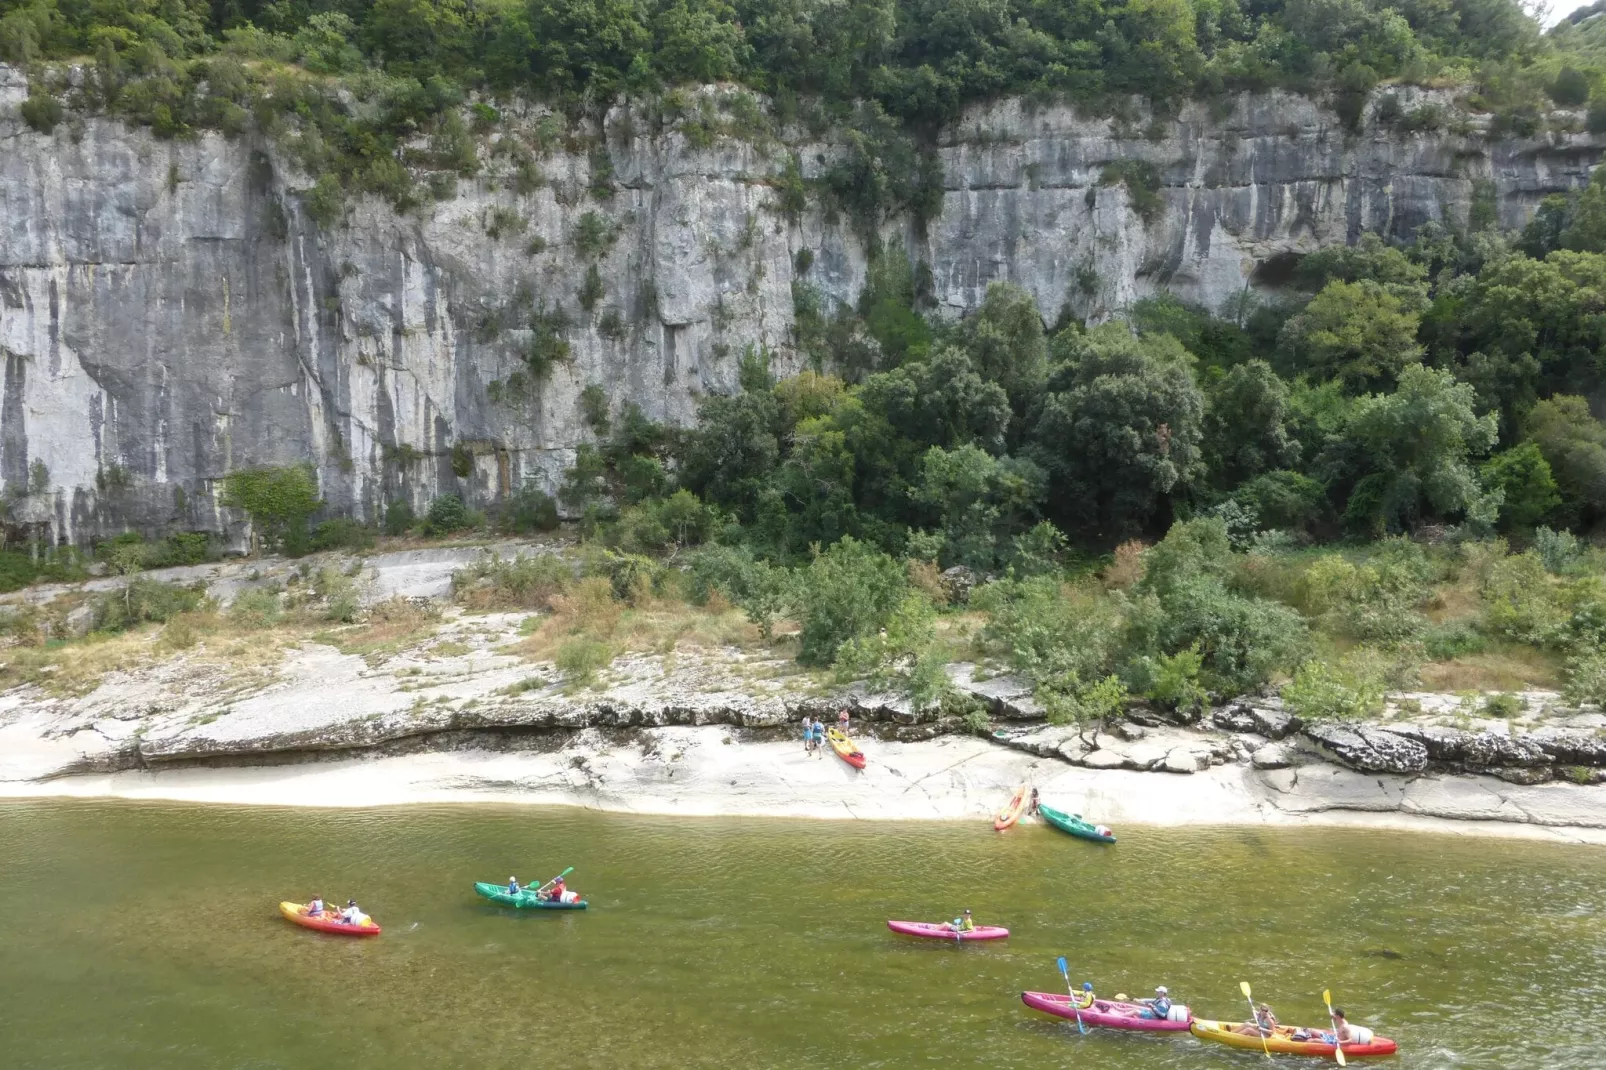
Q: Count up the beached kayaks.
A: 3